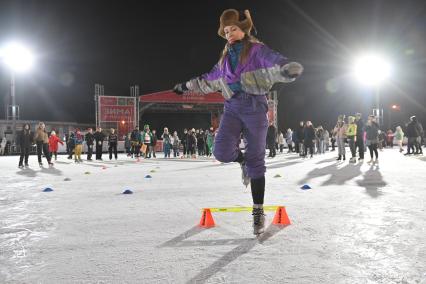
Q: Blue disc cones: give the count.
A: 4